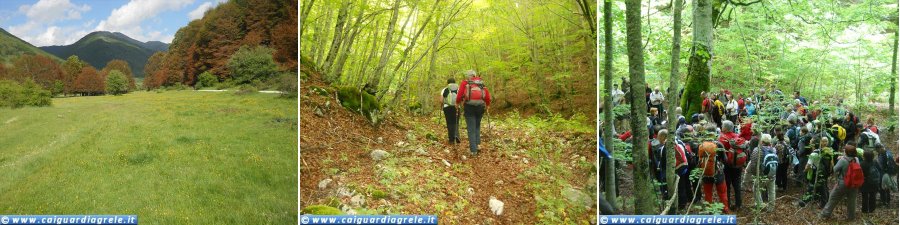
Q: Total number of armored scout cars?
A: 0